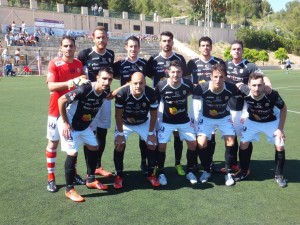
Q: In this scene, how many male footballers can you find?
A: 11